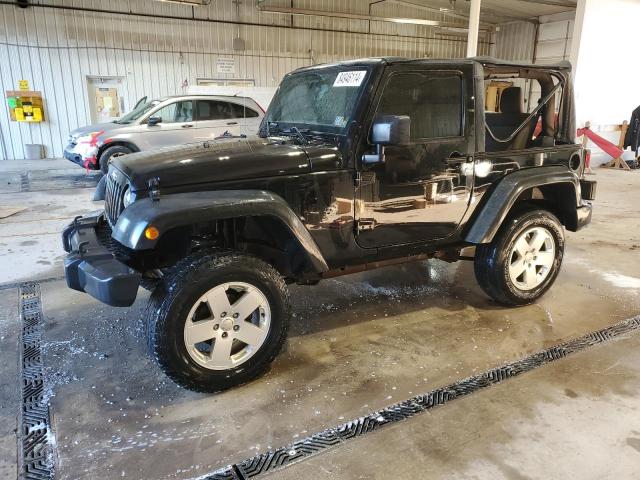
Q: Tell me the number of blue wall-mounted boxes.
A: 0